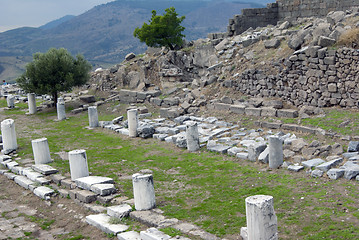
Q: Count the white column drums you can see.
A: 12